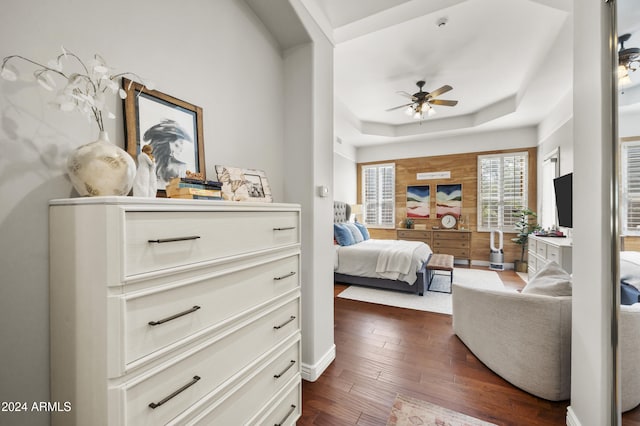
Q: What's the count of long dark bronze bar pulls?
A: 8